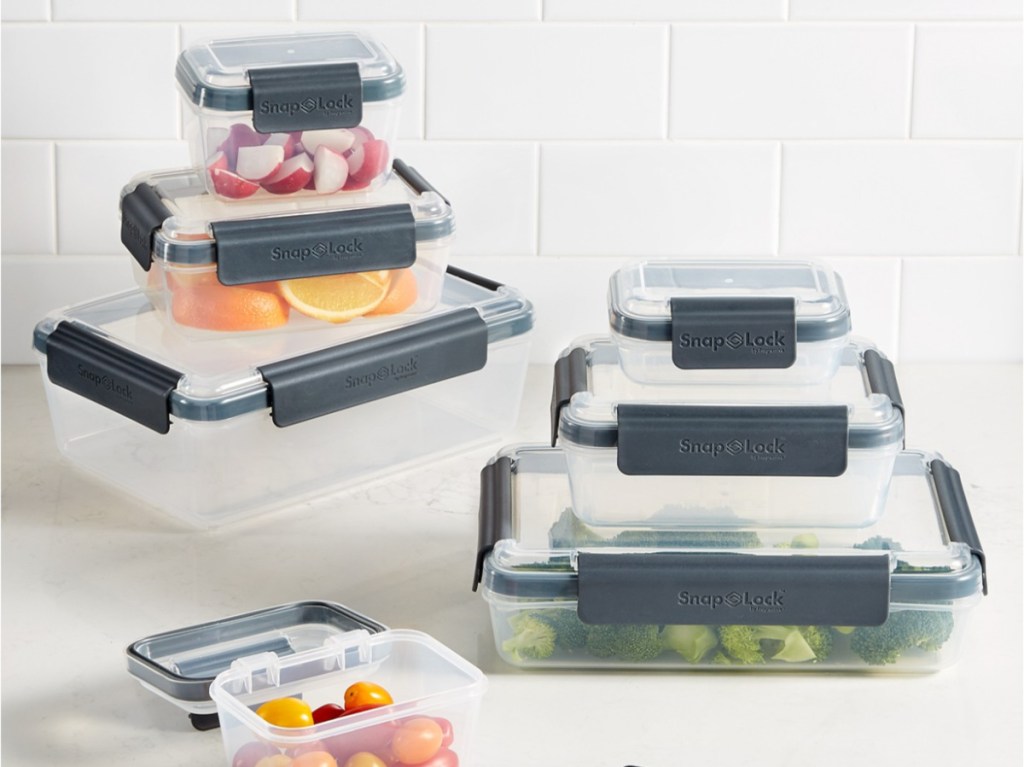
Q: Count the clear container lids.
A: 7